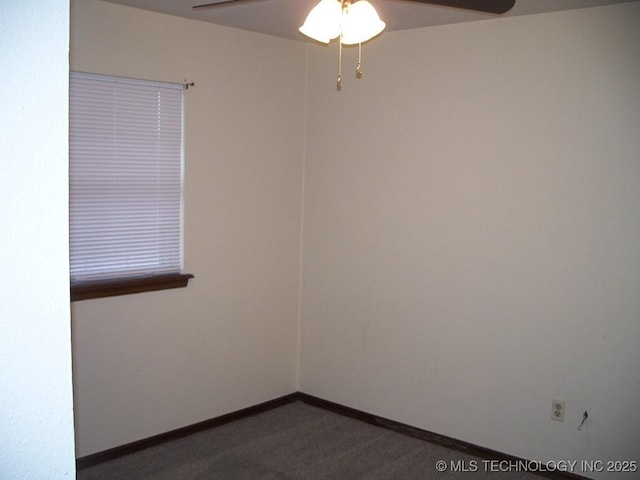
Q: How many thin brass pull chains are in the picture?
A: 2